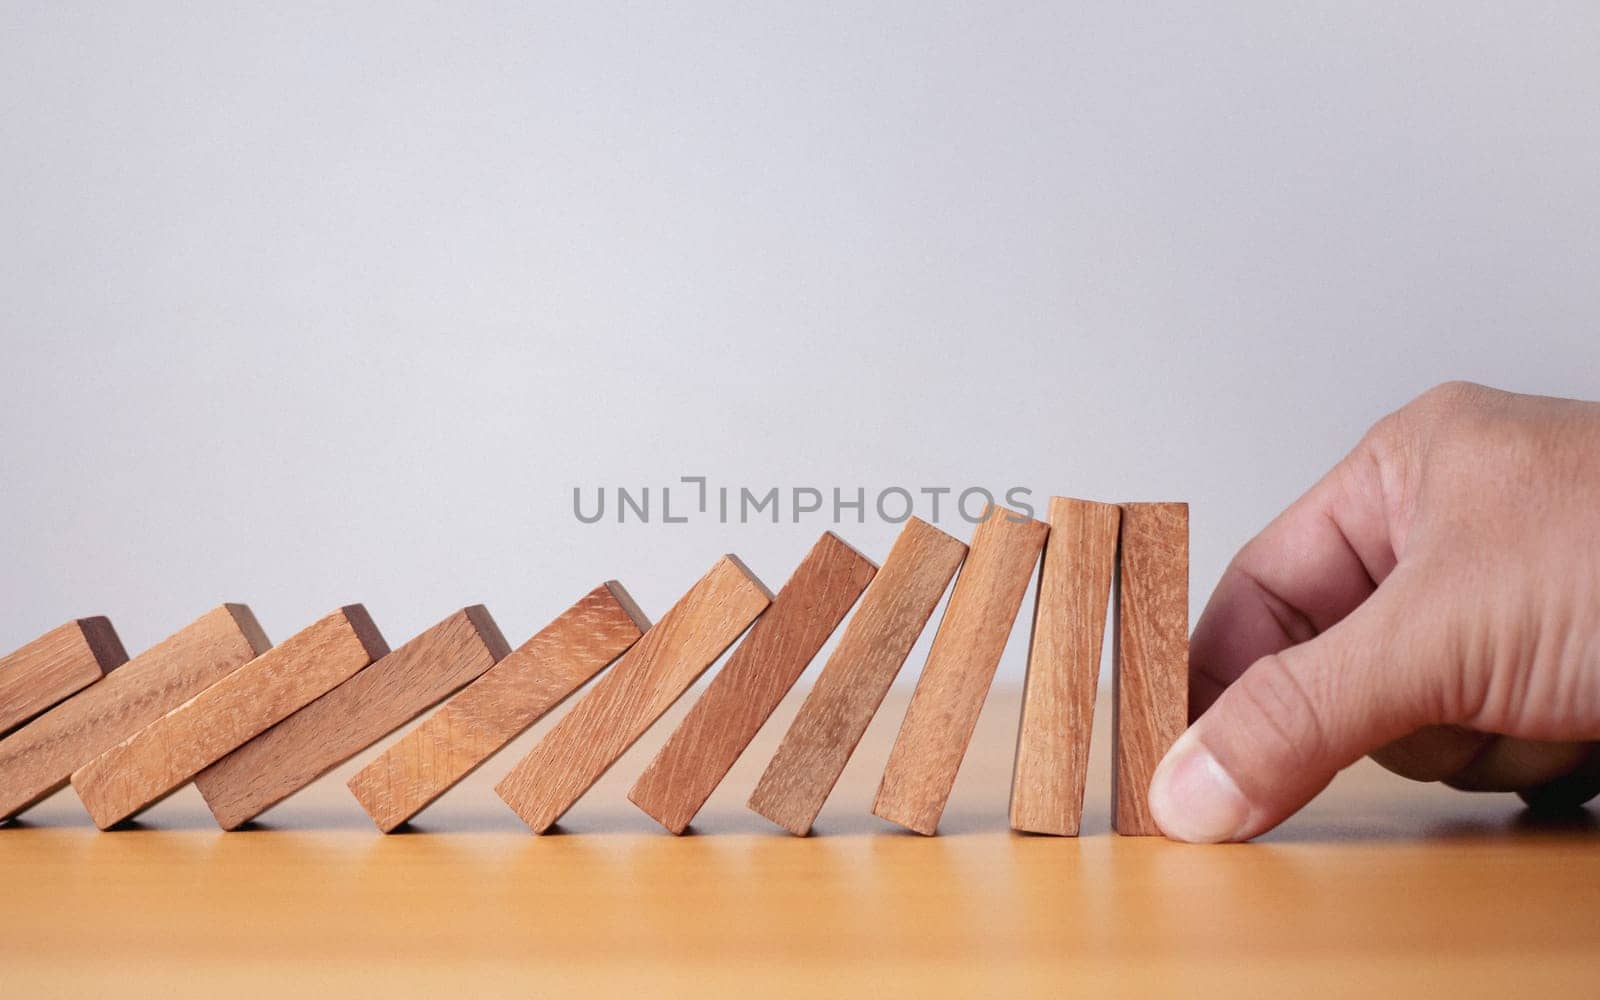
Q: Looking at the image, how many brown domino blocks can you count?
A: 11